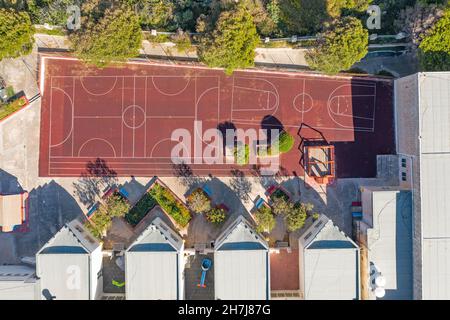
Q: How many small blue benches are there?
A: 5